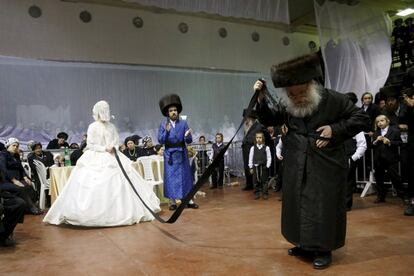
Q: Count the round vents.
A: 8